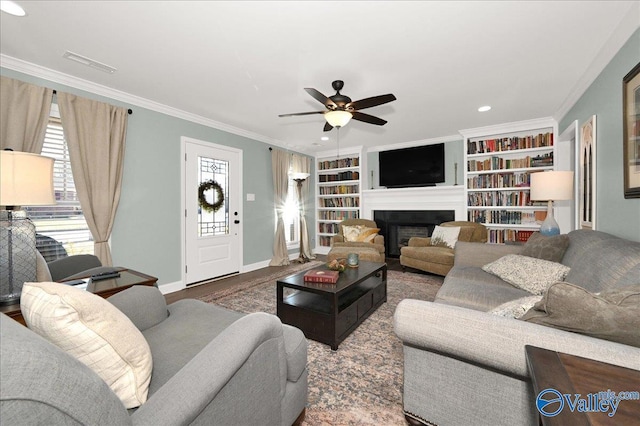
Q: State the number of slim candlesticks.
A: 2